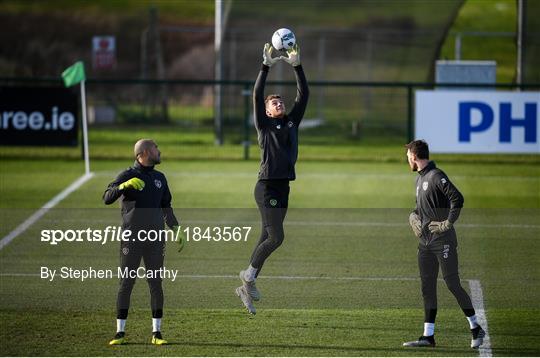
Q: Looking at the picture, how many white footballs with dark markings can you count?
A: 1